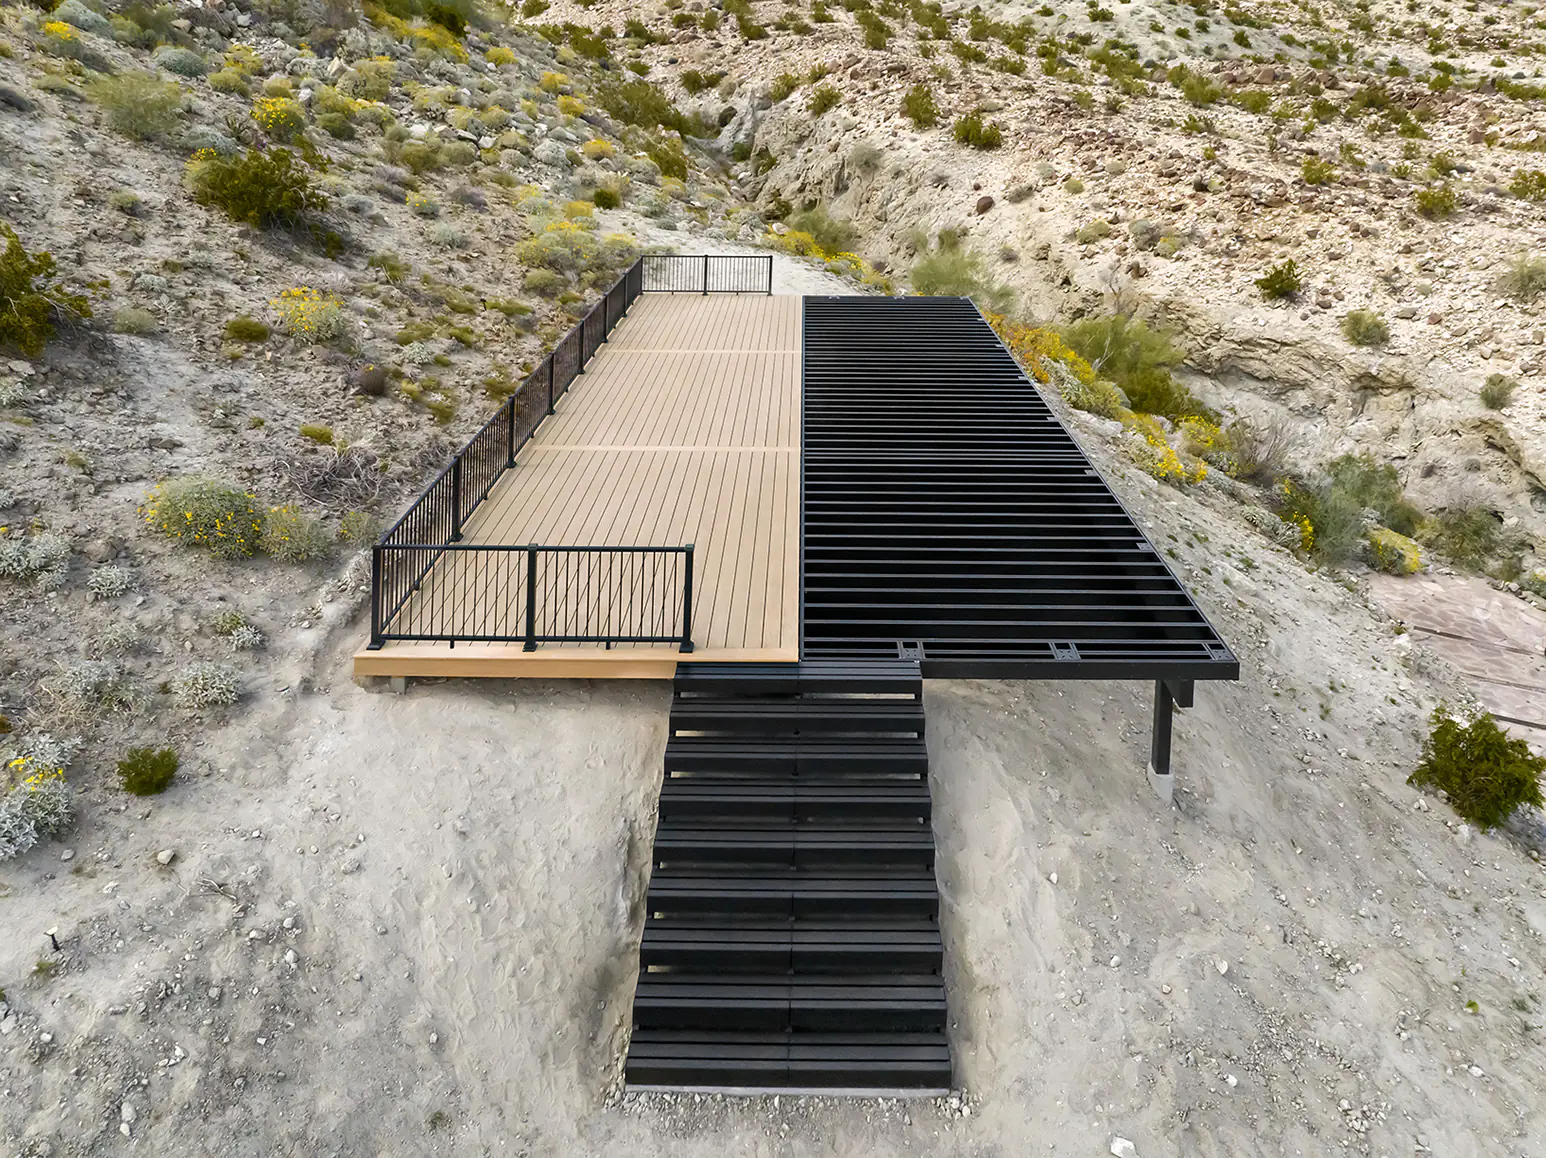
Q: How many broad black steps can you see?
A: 9